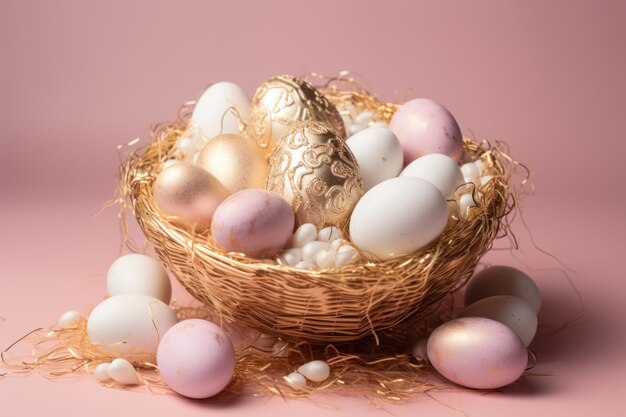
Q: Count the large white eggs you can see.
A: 8